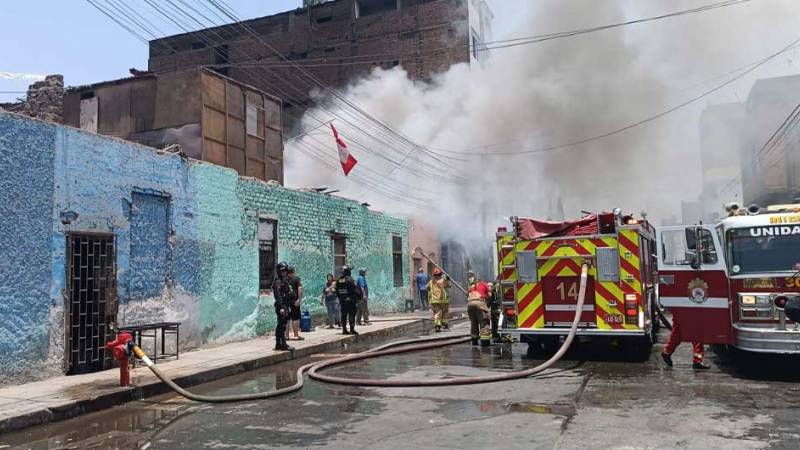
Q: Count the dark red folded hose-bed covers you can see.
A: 1